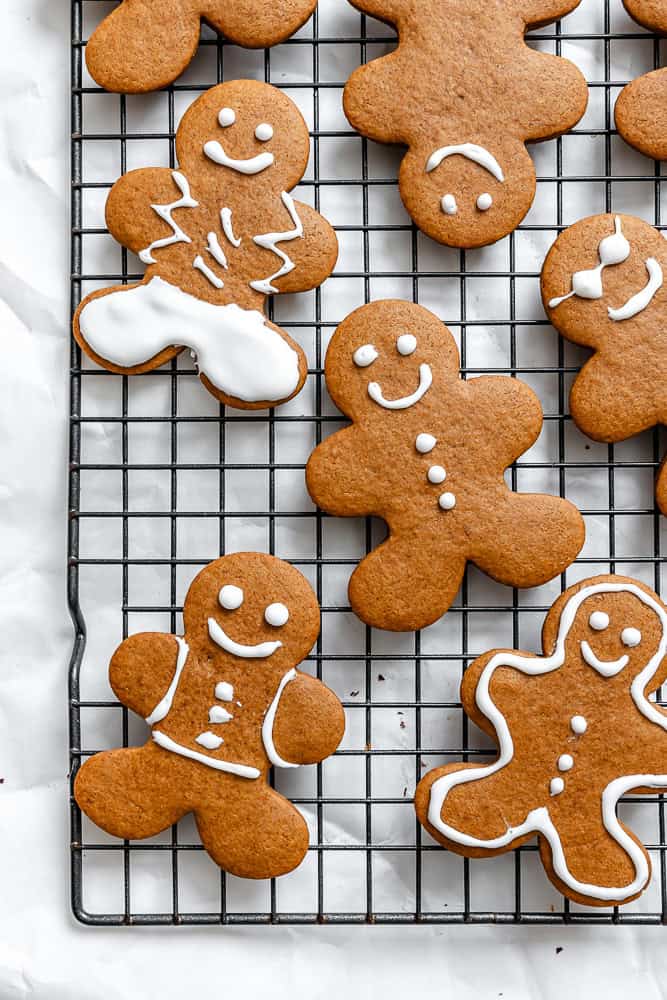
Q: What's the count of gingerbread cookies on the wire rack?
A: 8